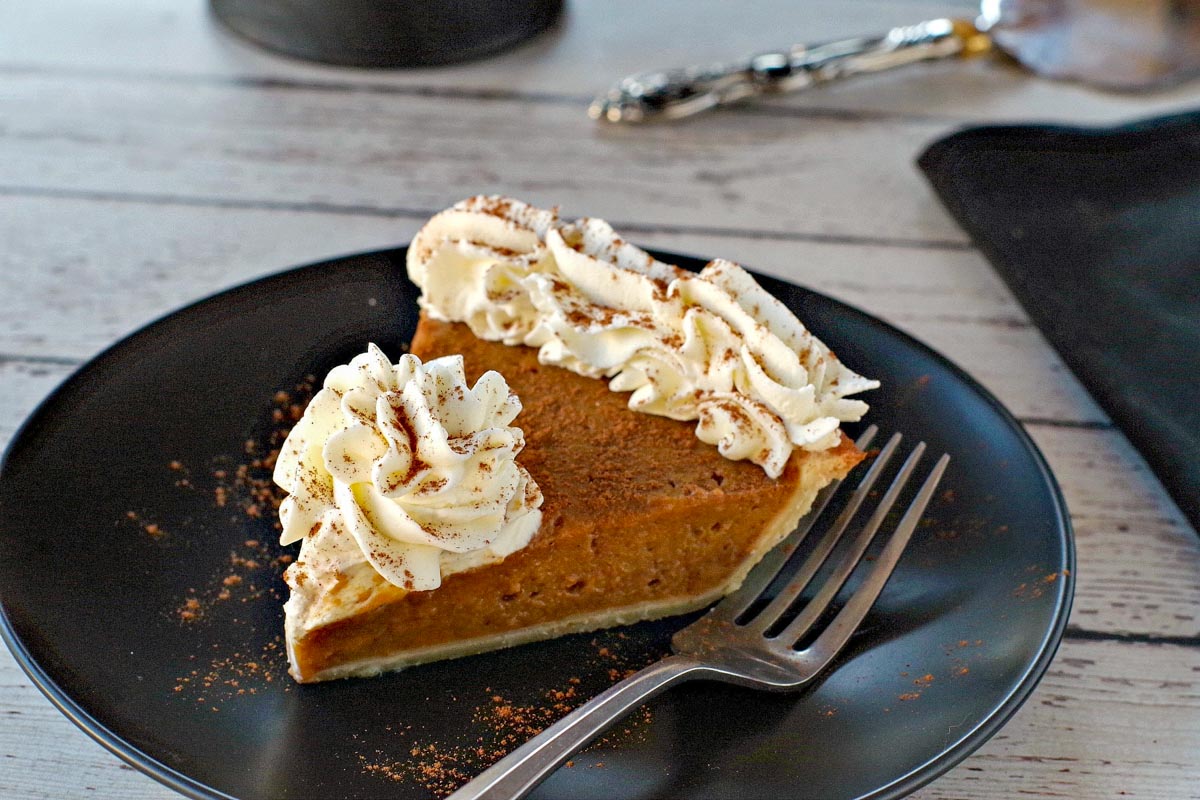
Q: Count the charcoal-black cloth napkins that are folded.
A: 1